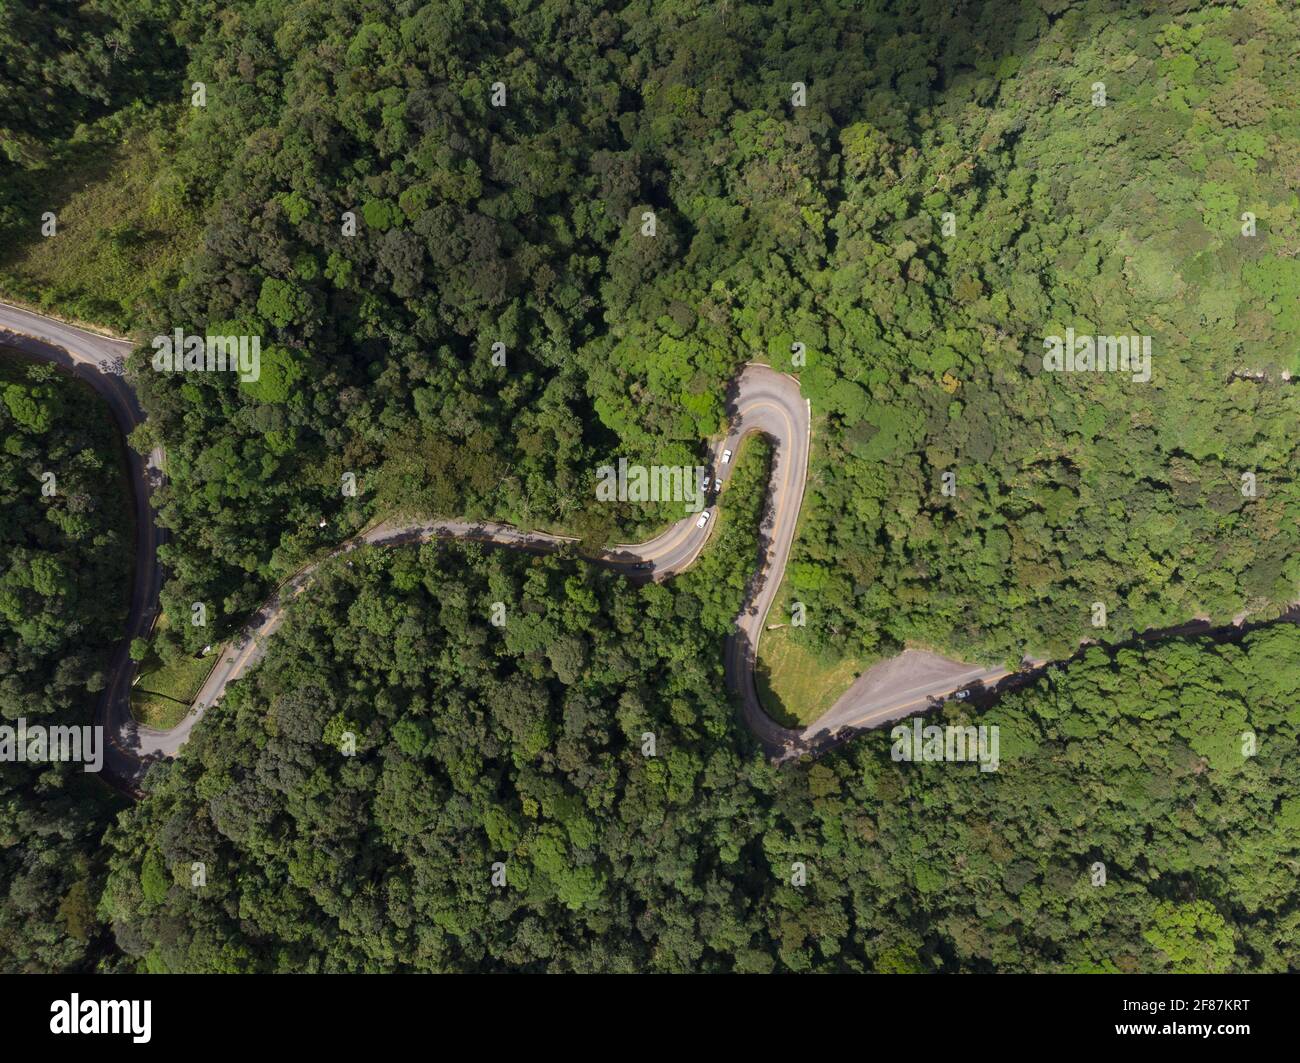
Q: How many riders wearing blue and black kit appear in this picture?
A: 0